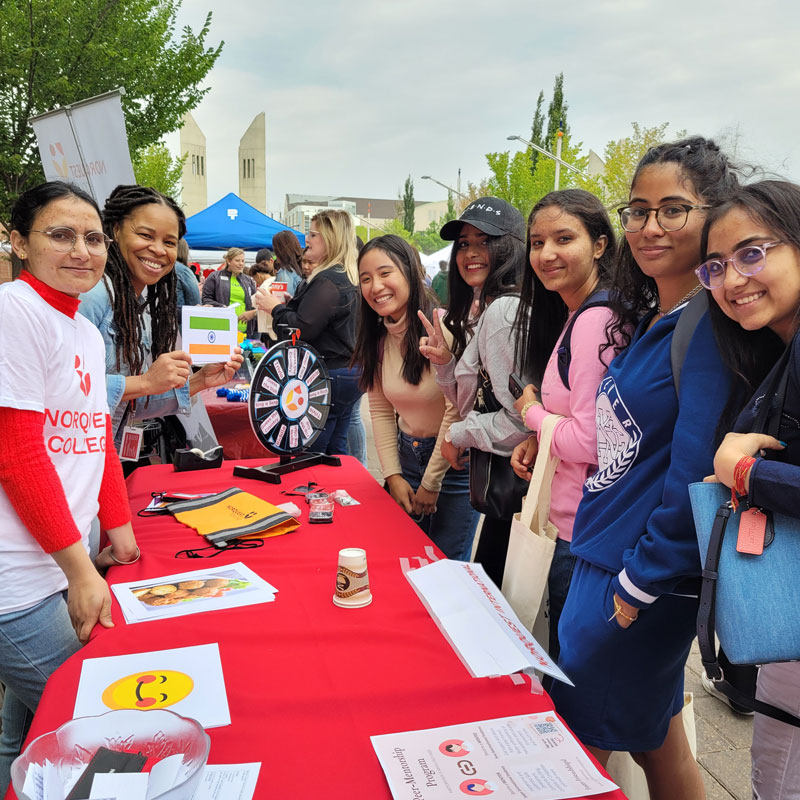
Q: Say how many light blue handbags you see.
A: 1